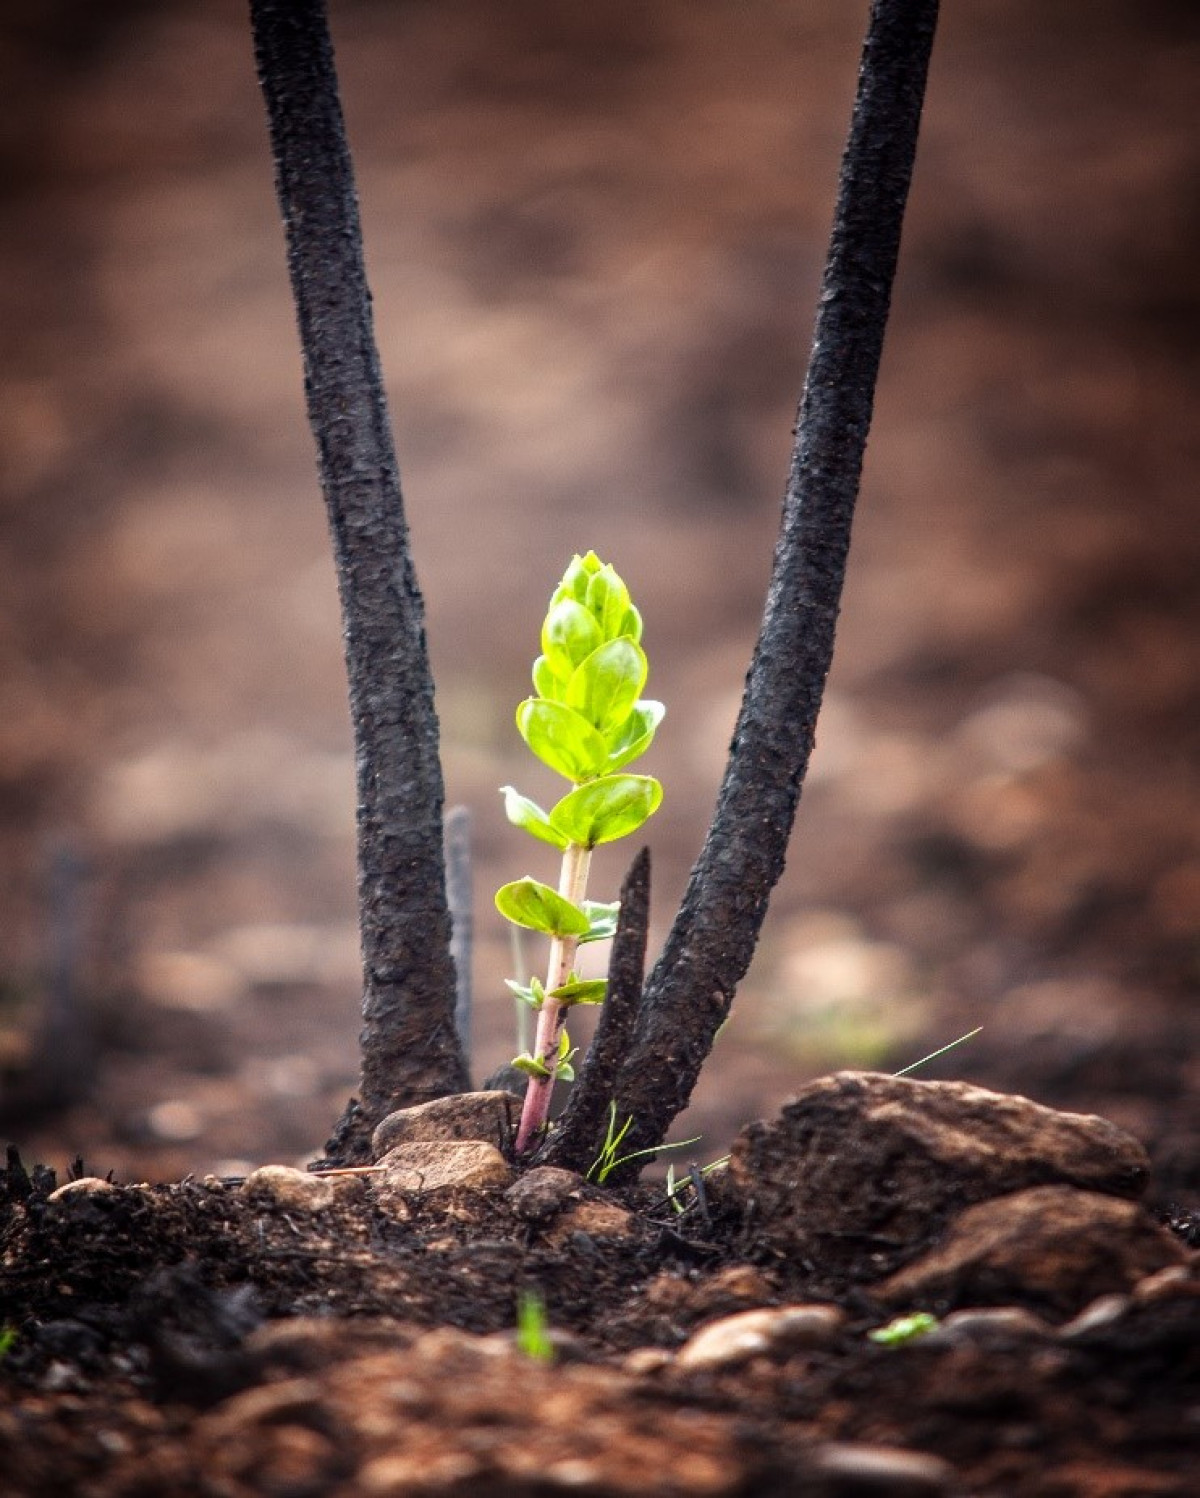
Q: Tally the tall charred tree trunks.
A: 2